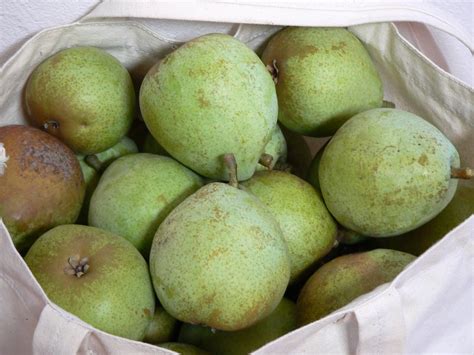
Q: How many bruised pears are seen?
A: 1